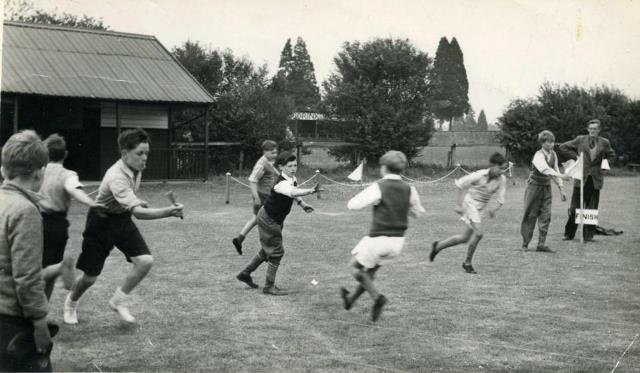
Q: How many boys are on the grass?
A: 8